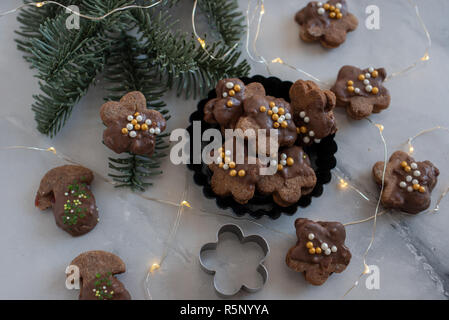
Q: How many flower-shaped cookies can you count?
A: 10